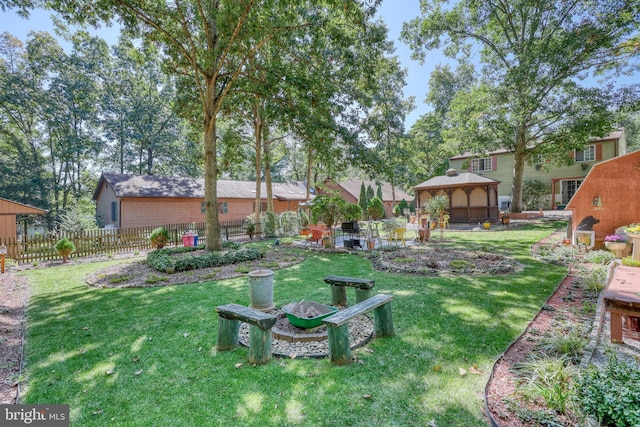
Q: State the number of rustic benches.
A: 3